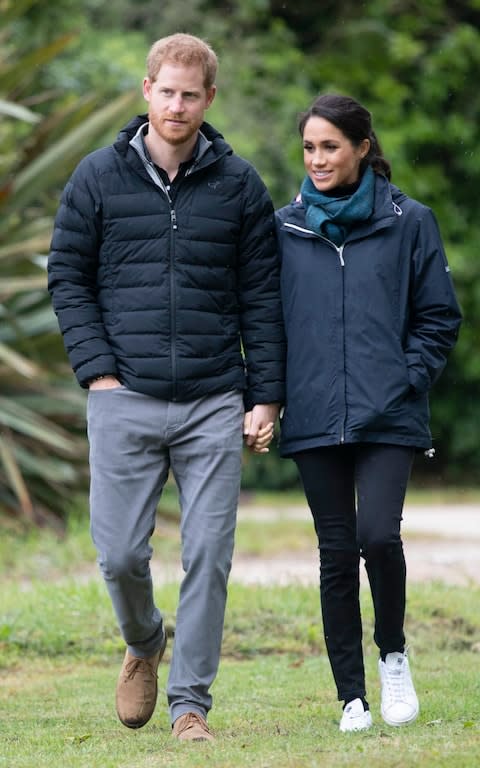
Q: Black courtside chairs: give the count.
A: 0